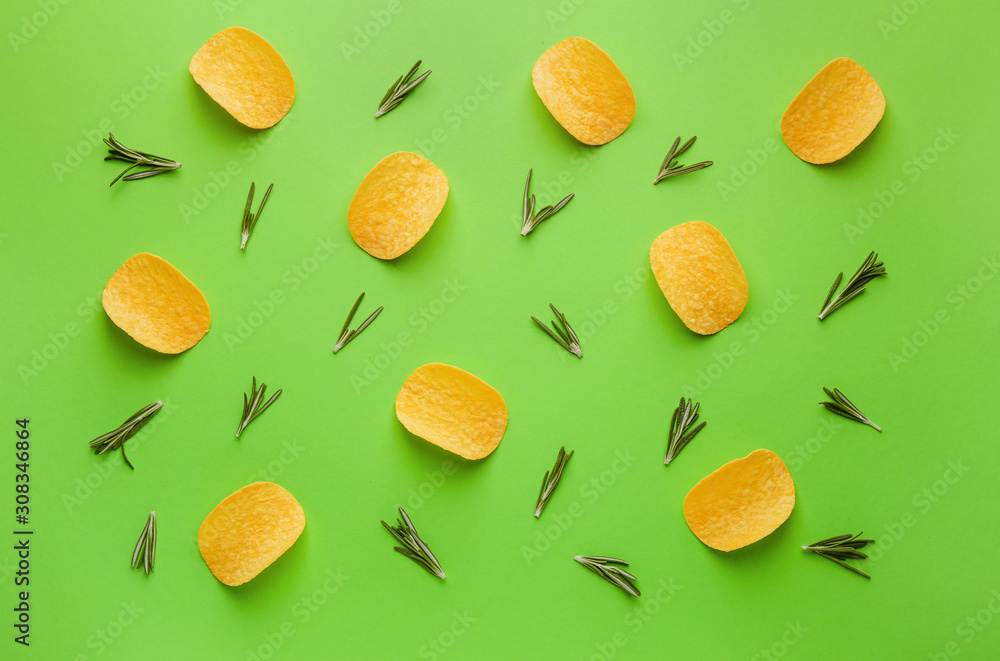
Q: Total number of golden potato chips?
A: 9